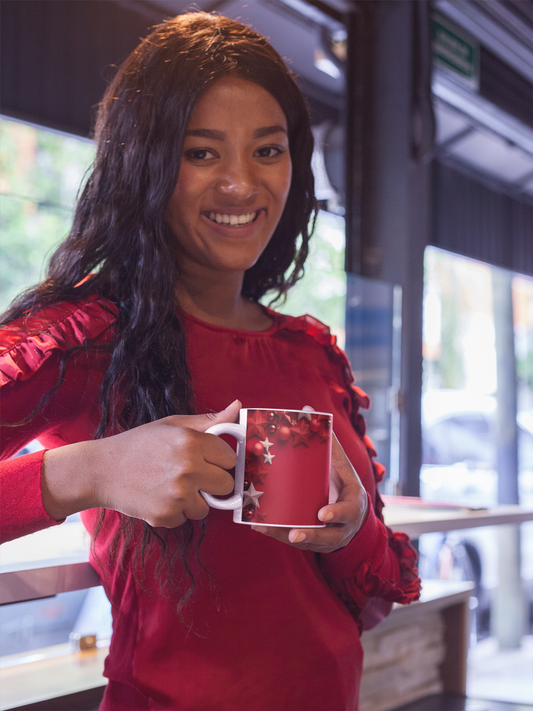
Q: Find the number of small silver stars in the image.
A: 2